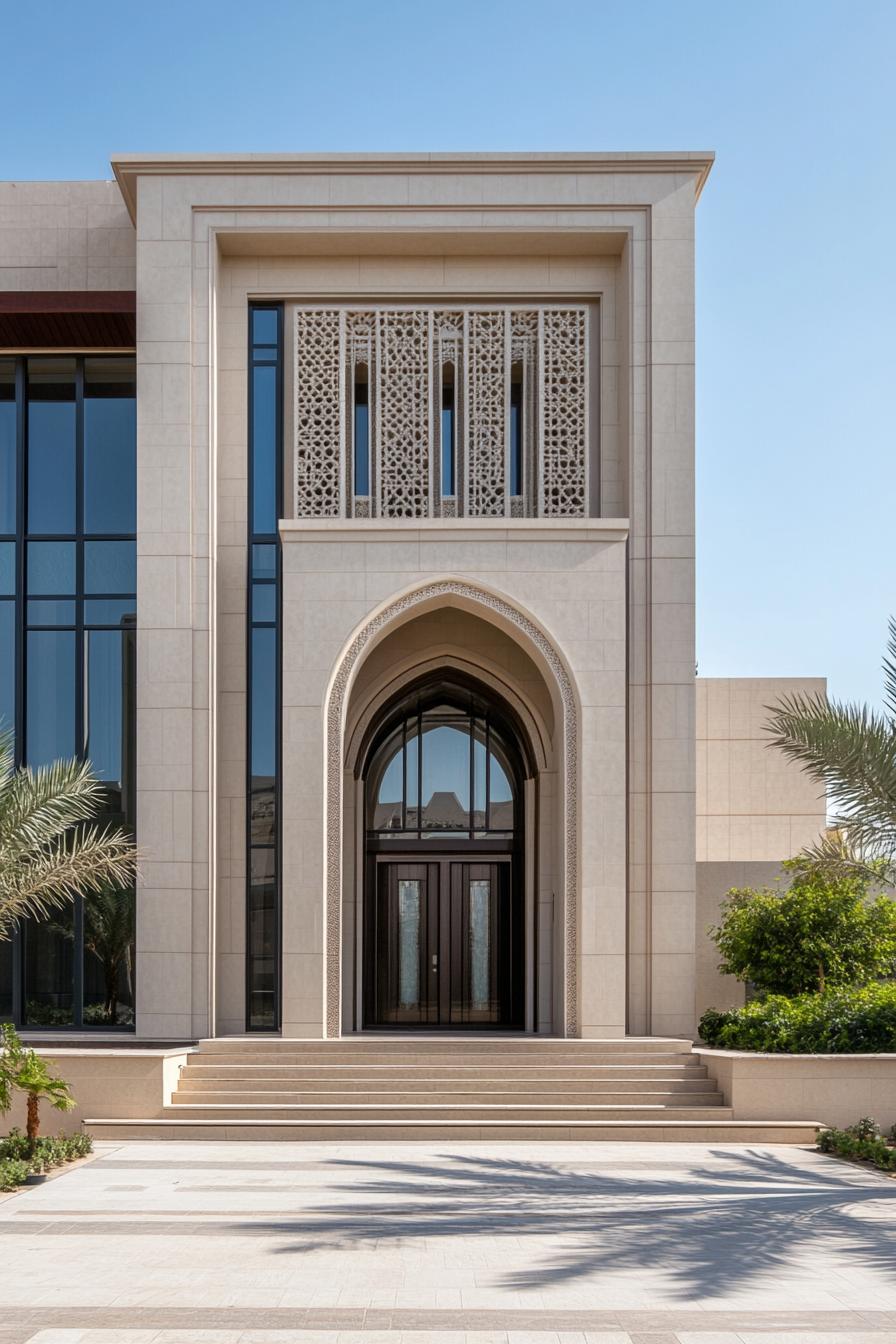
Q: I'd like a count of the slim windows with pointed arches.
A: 3